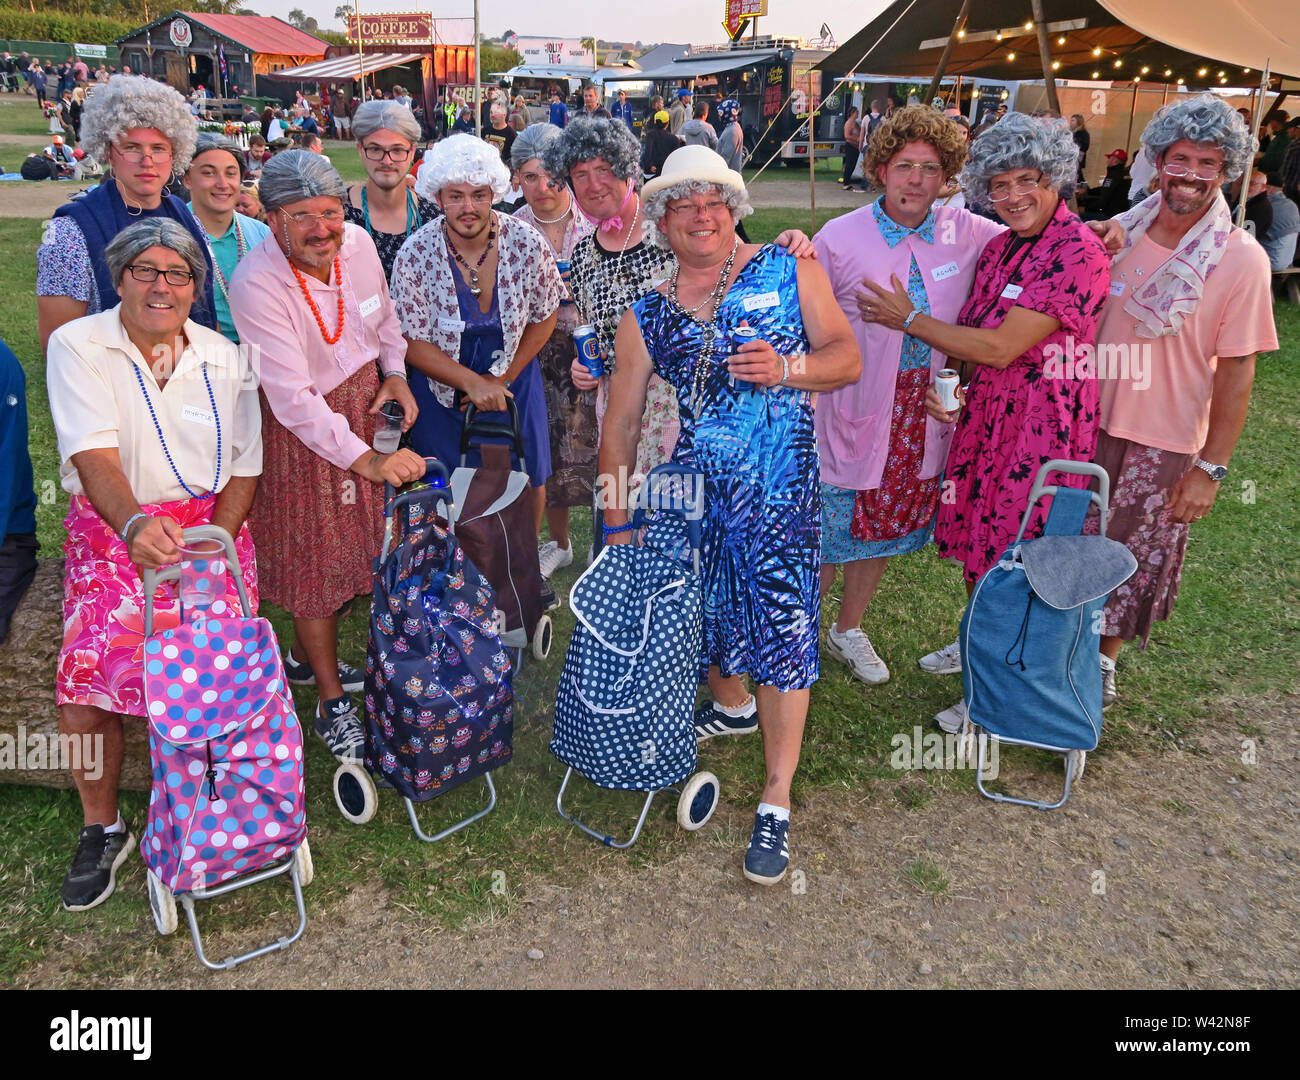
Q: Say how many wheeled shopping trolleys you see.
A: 5